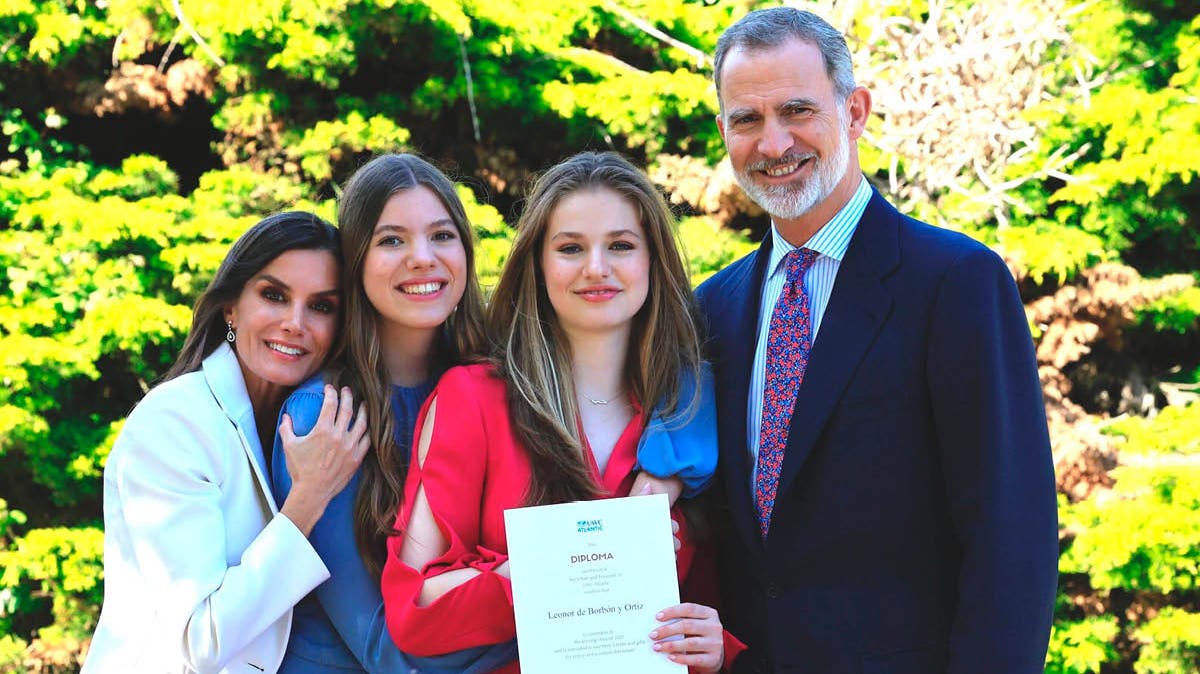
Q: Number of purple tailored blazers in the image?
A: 0